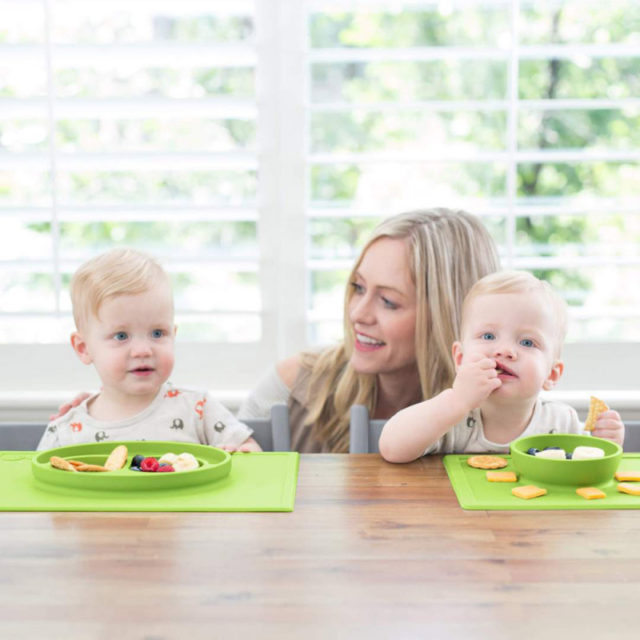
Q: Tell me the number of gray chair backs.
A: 2